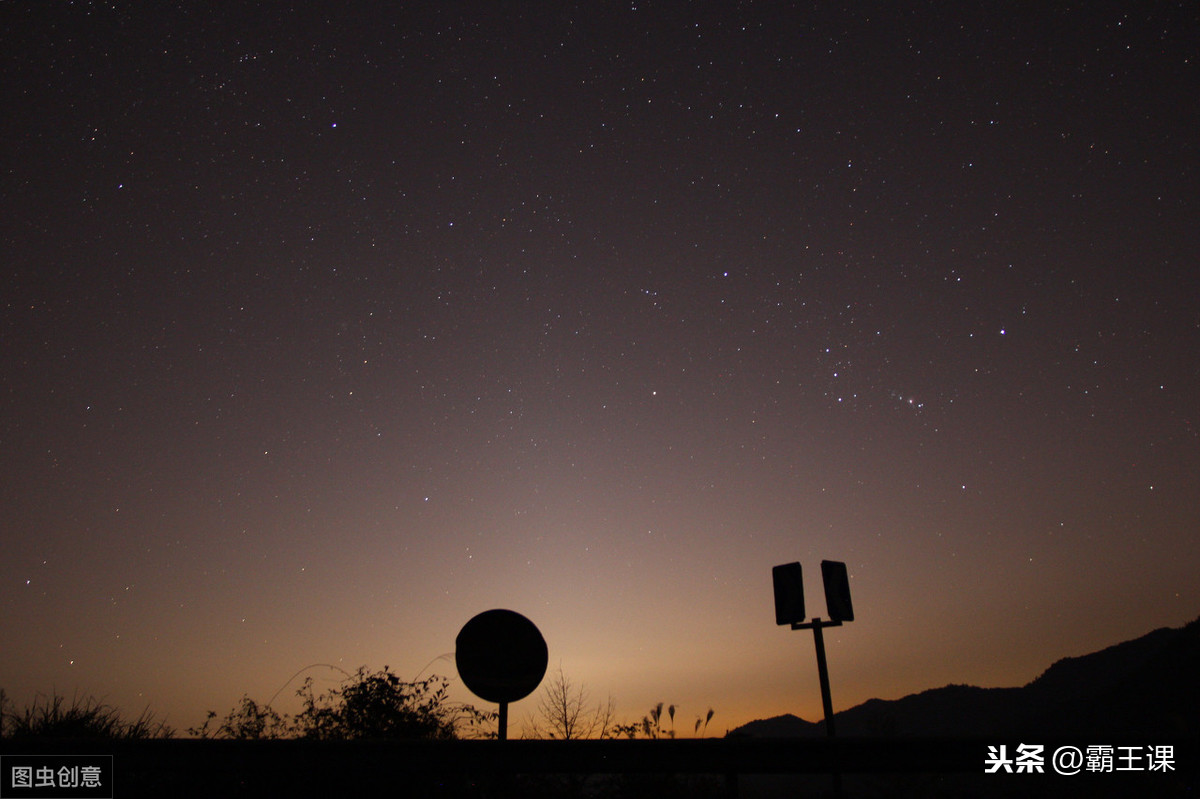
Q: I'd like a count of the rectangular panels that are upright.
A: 2